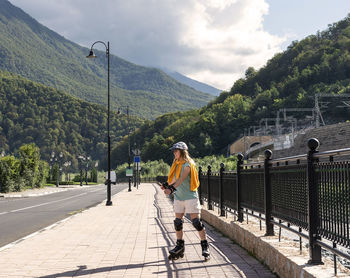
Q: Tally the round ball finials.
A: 6